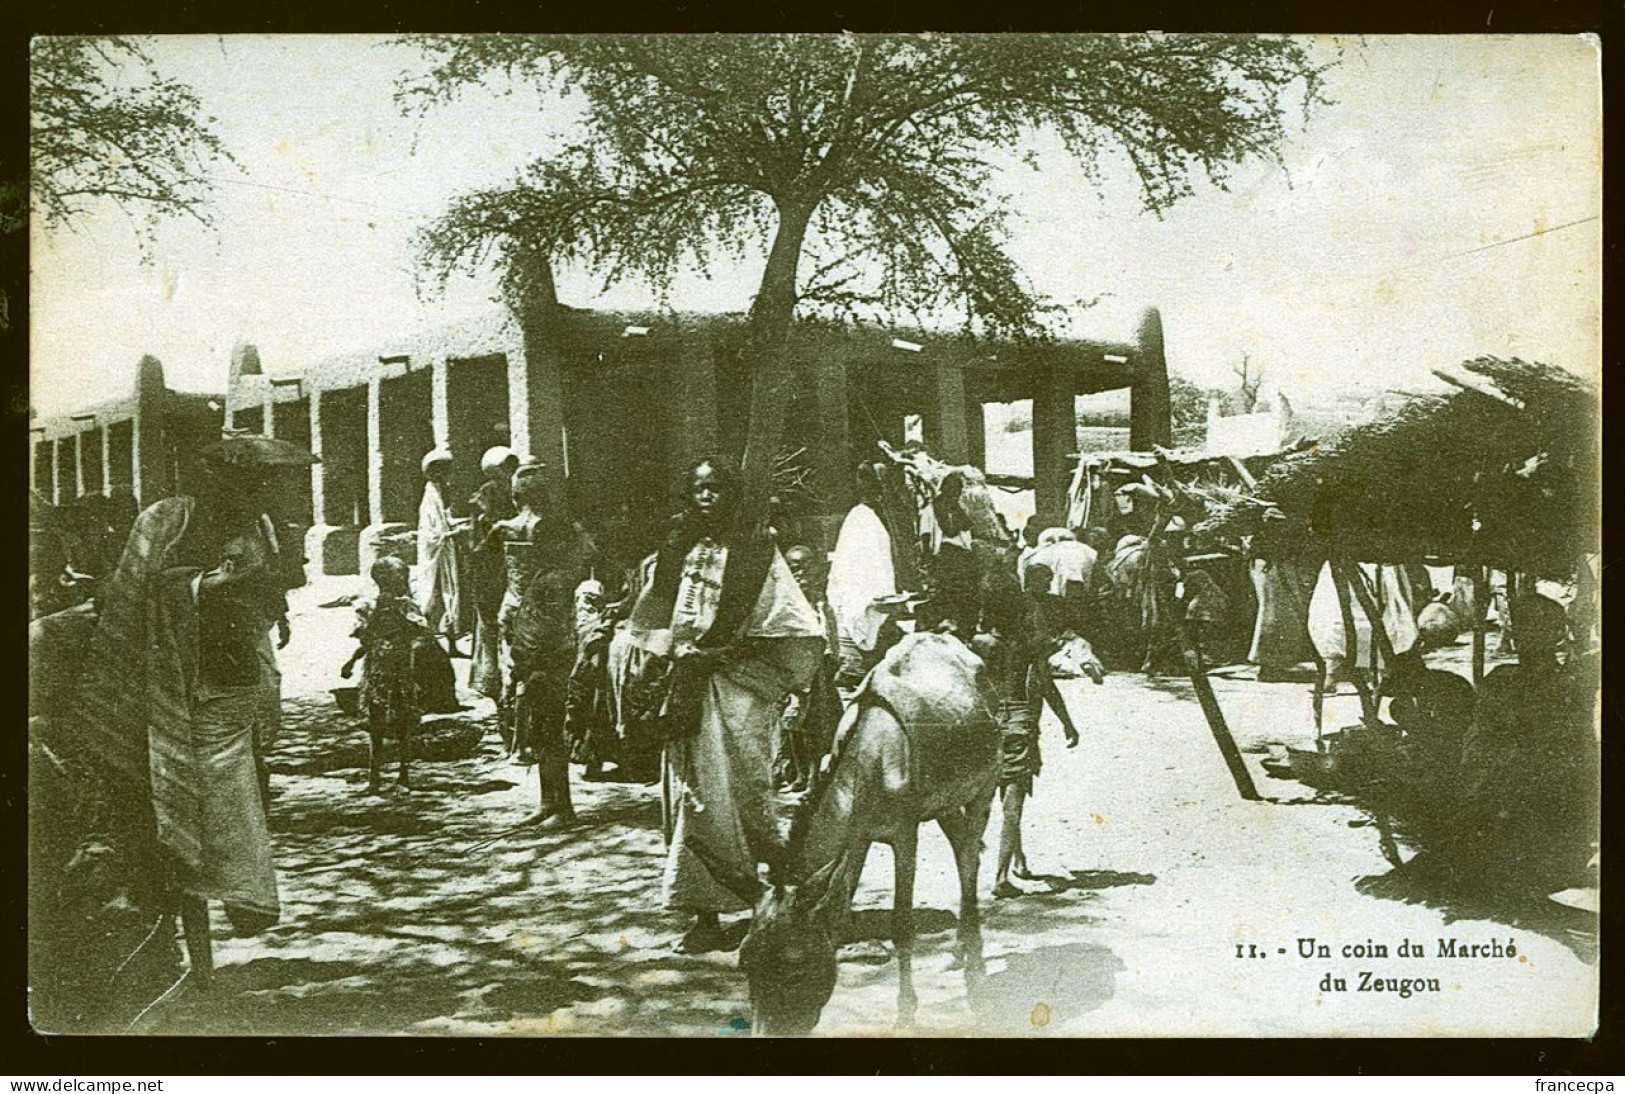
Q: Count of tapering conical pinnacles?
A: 4